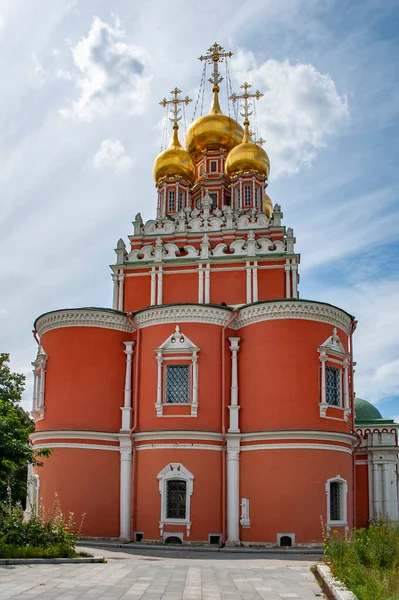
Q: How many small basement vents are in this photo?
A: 4